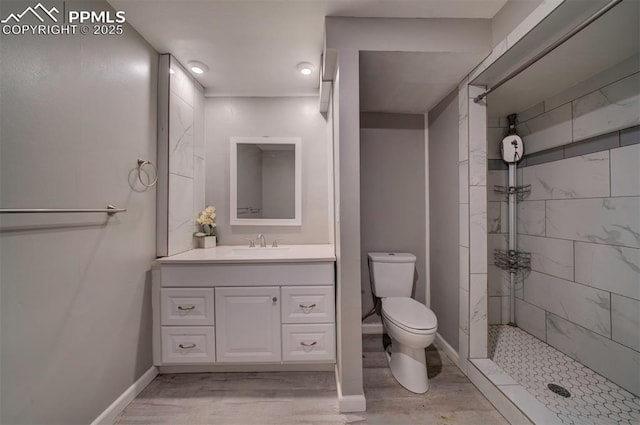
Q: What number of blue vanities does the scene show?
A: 0